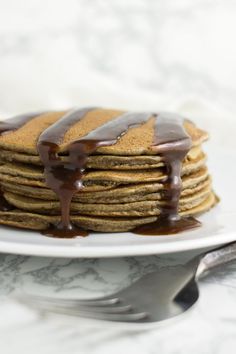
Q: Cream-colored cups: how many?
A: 0